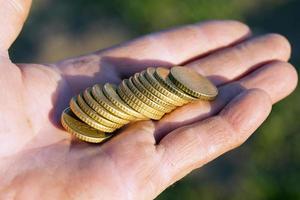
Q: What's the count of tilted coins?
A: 14